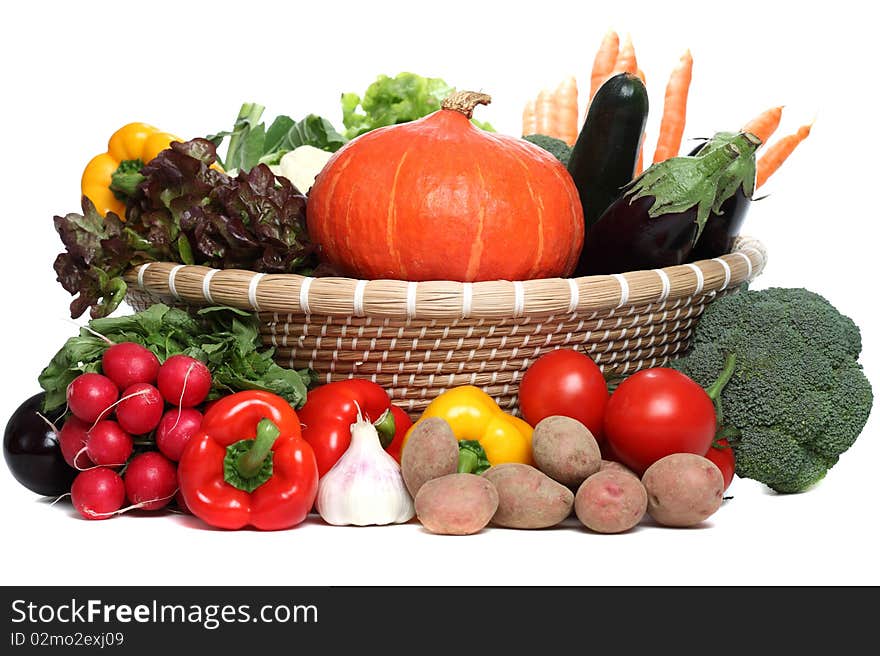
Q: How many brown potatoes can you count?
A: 7